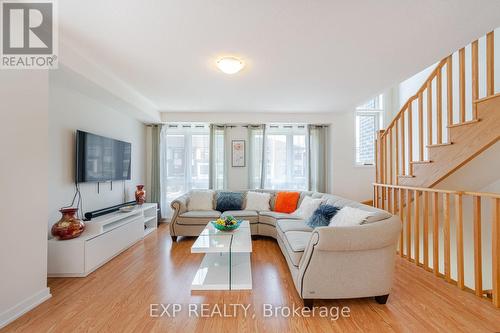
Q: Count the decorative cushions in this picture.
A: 7